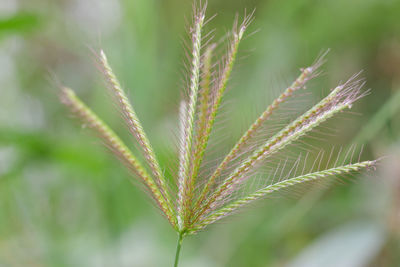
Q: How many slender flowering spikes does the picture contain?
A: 10